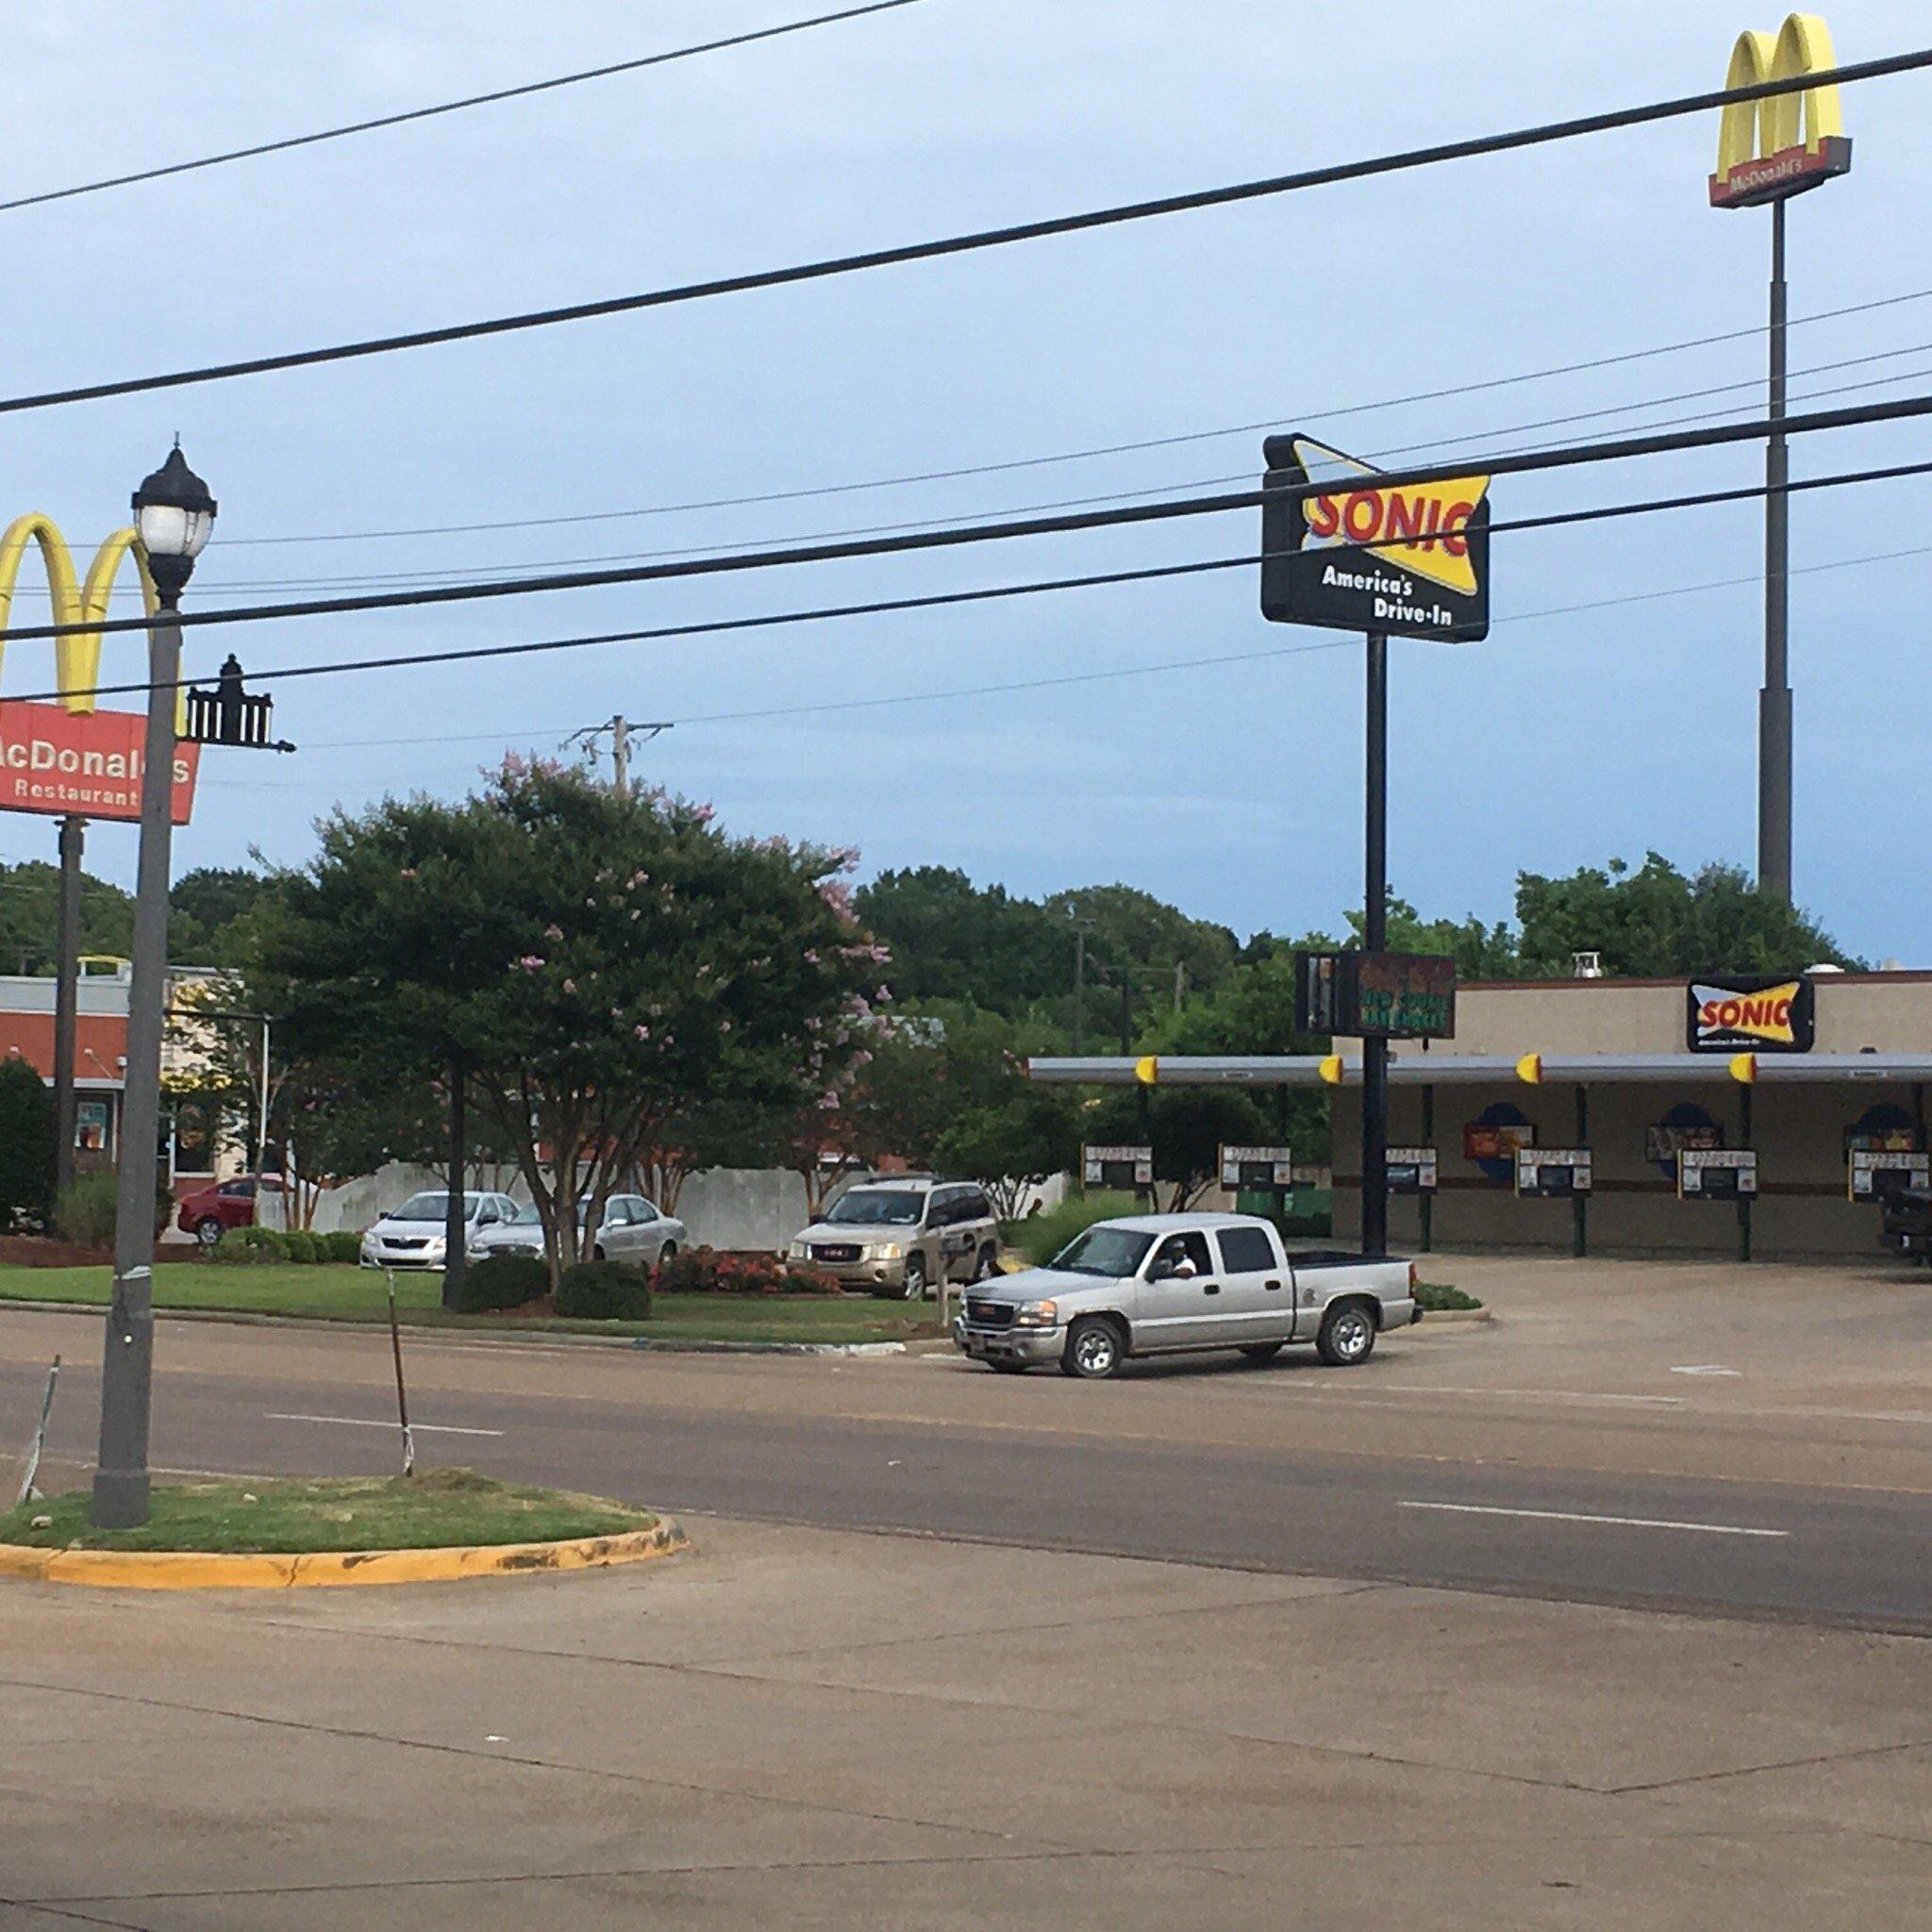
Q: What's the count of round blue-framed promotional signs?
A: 3